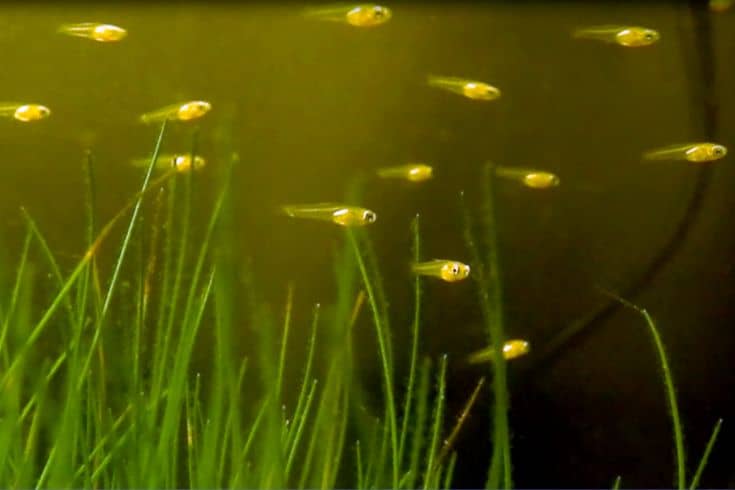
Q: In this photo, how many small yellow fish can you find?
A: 13